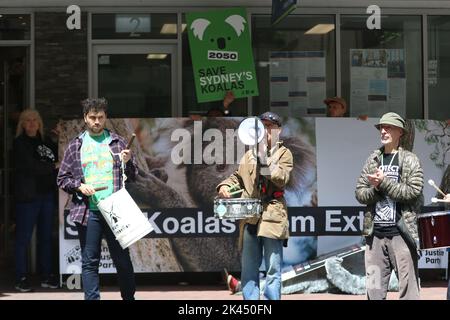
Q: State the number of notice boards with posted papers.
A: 2